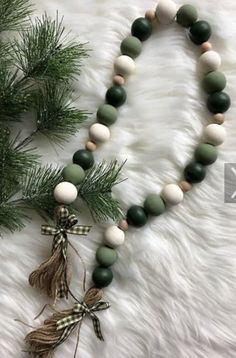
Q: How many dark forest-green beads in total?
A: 8